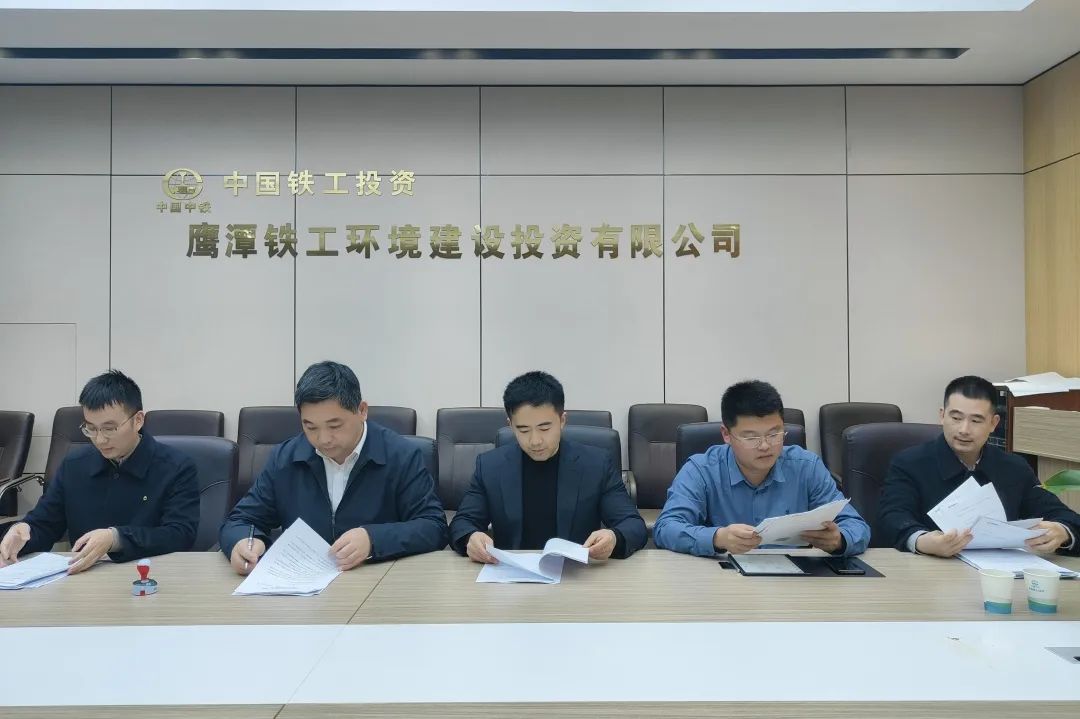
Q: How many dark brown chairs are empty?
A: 10